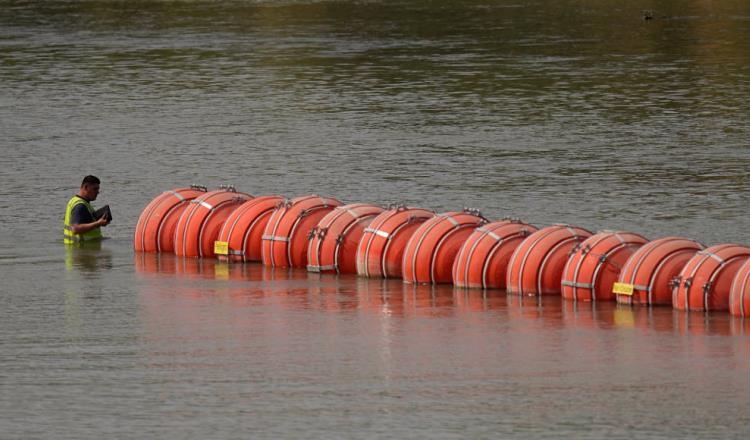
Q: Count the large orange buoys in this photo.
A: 13